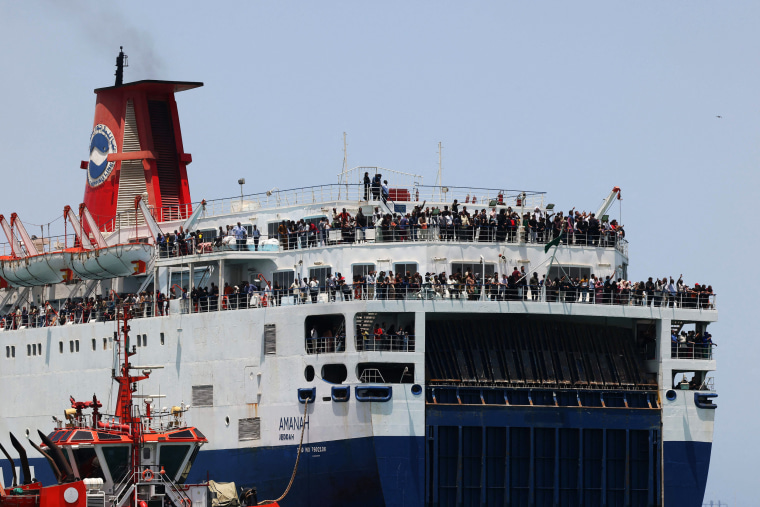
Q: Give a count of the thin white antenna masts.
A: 2